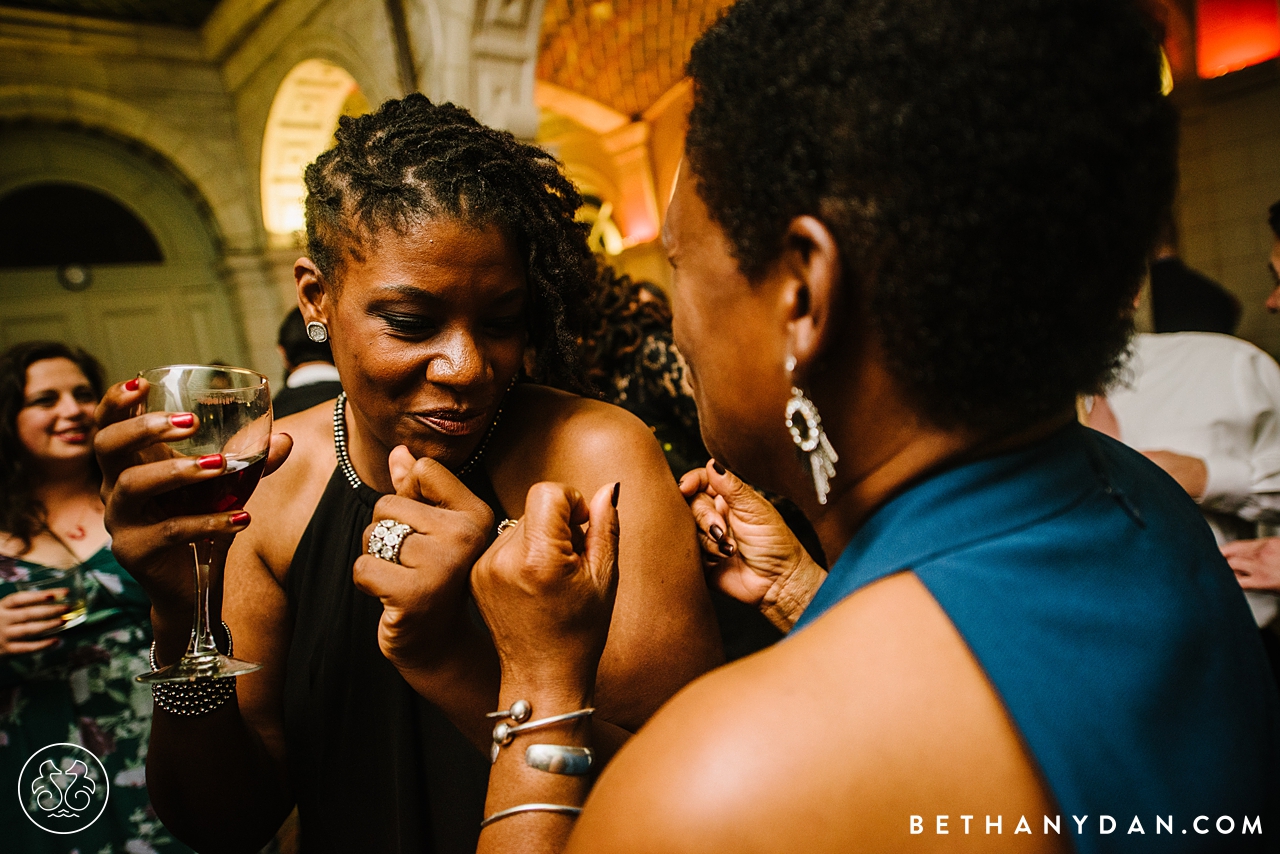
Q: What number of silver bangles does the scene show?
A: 3